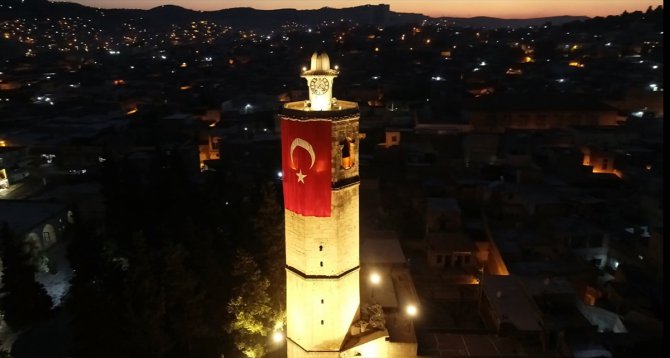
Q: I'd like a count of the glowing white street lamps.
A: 3